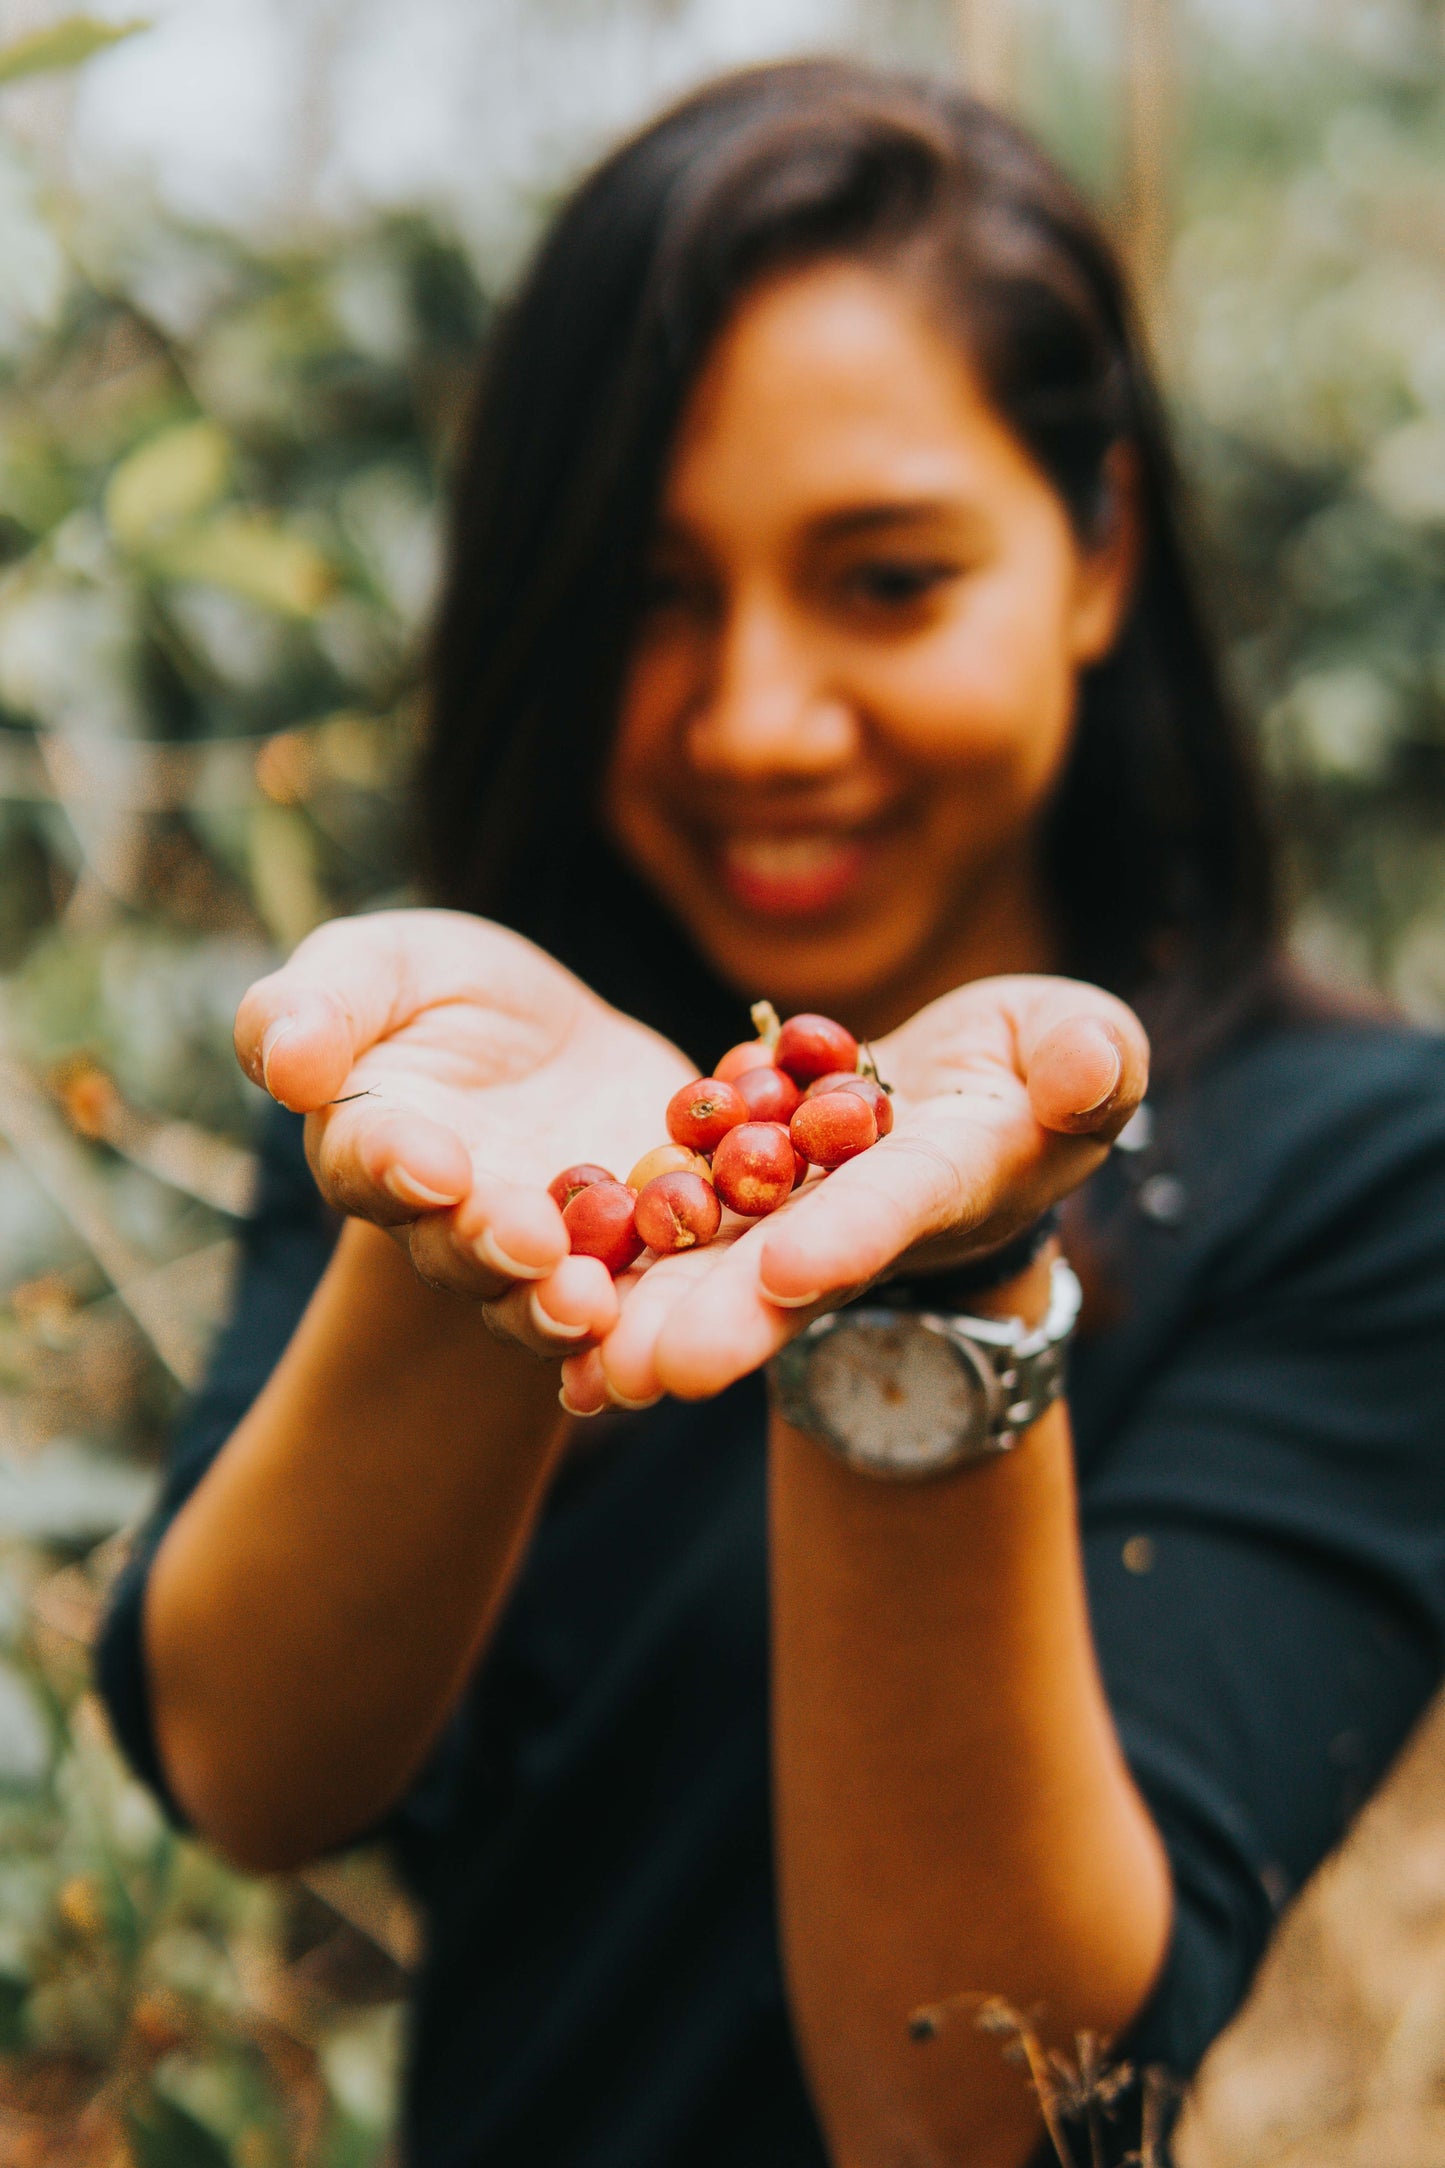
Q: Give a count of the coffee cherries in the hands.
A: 13